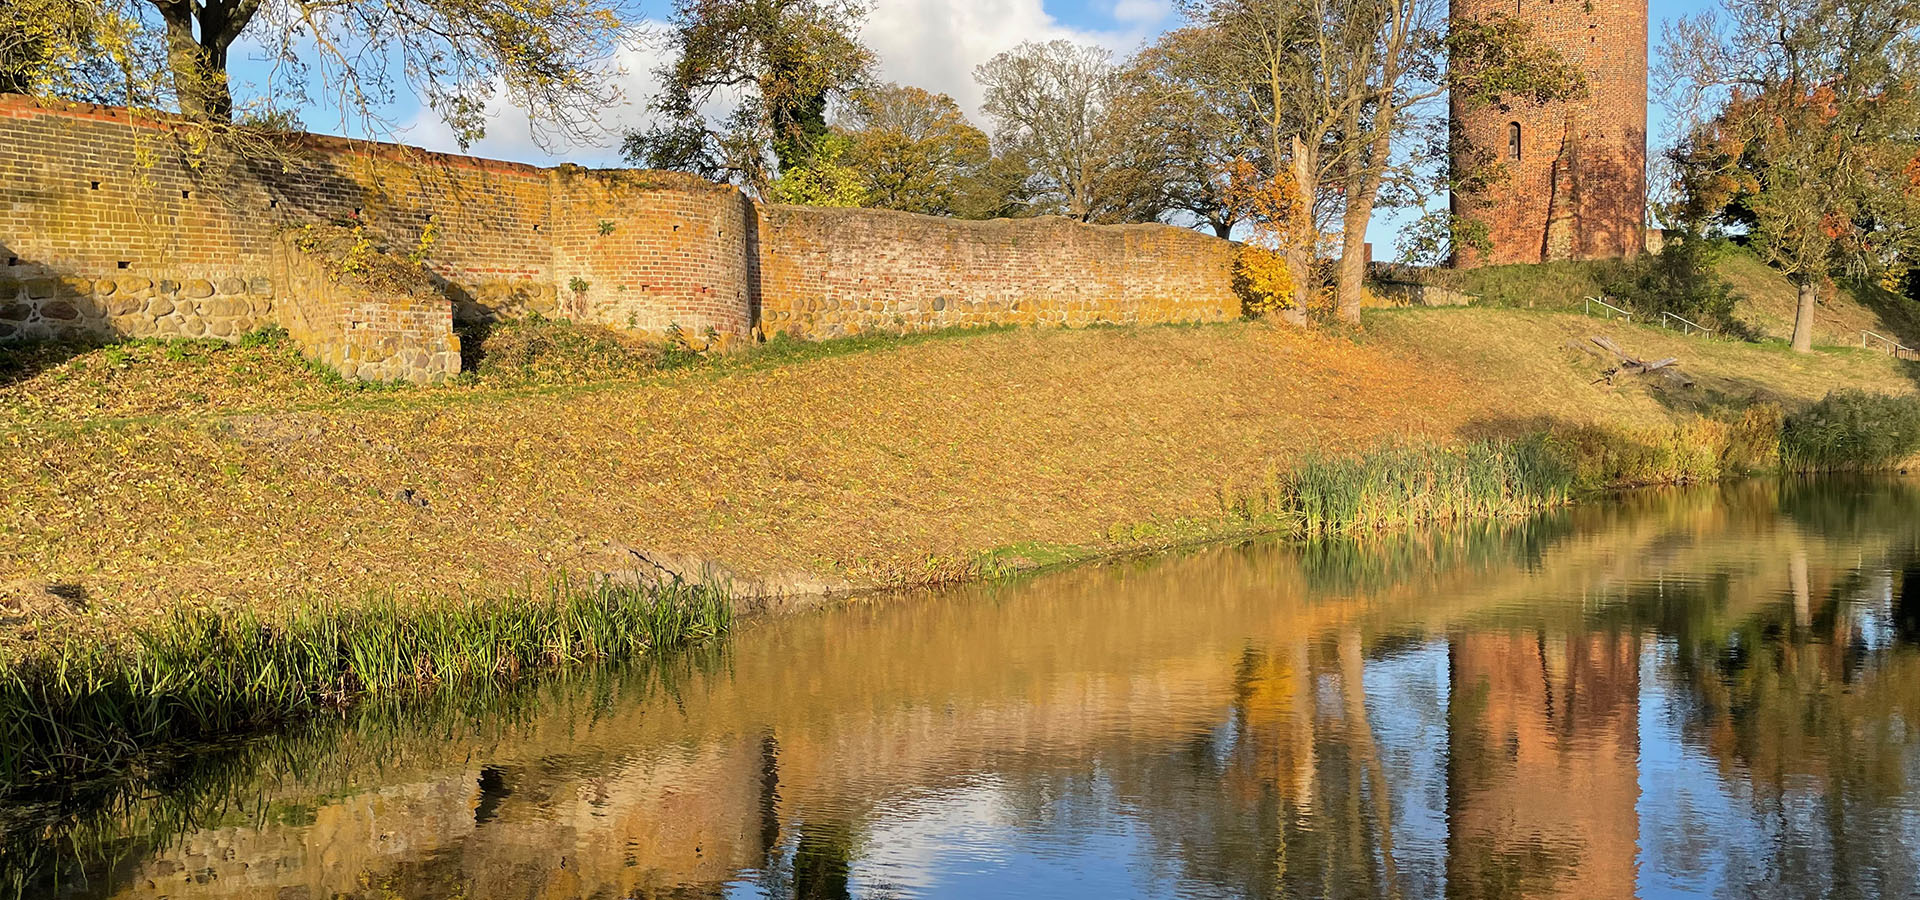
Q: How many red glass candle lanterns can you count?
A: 0